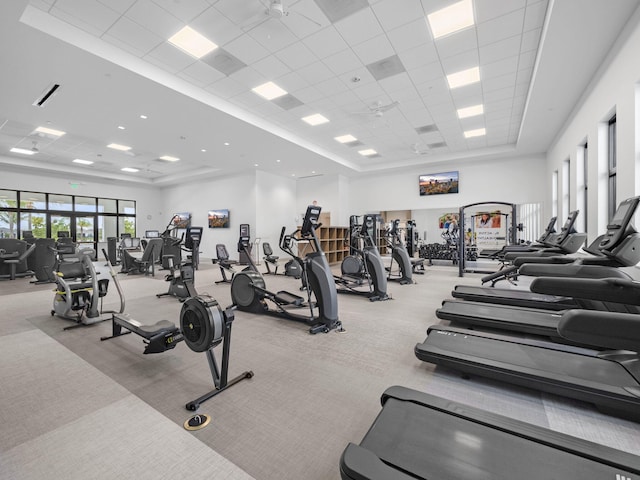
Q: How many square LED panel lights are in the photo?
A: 15